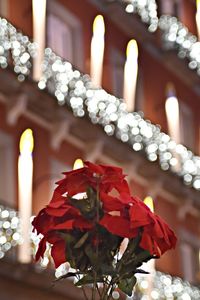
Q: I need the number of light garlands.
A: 3